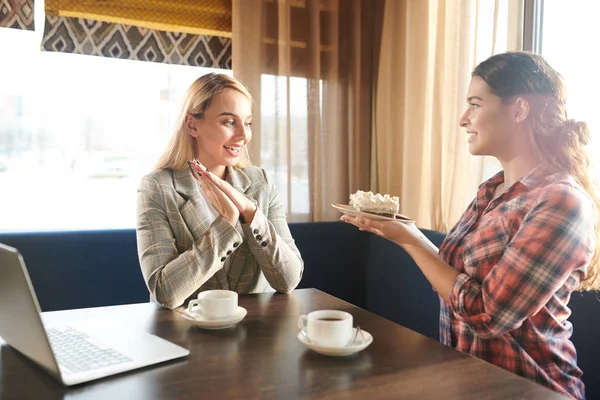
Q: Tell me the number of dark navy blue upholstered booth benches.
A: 1